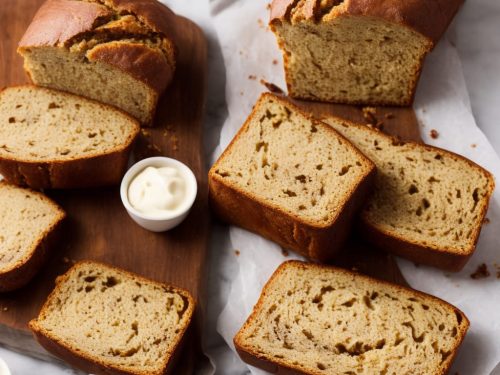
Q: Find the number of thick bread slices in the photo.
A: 6